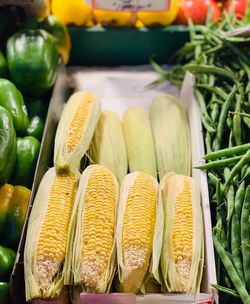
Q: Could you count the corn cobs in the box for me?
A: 8